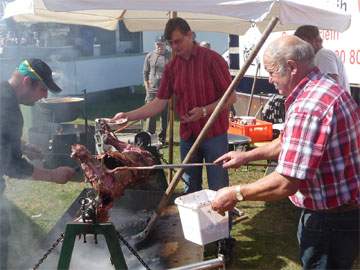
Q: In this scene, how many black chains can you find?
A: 2